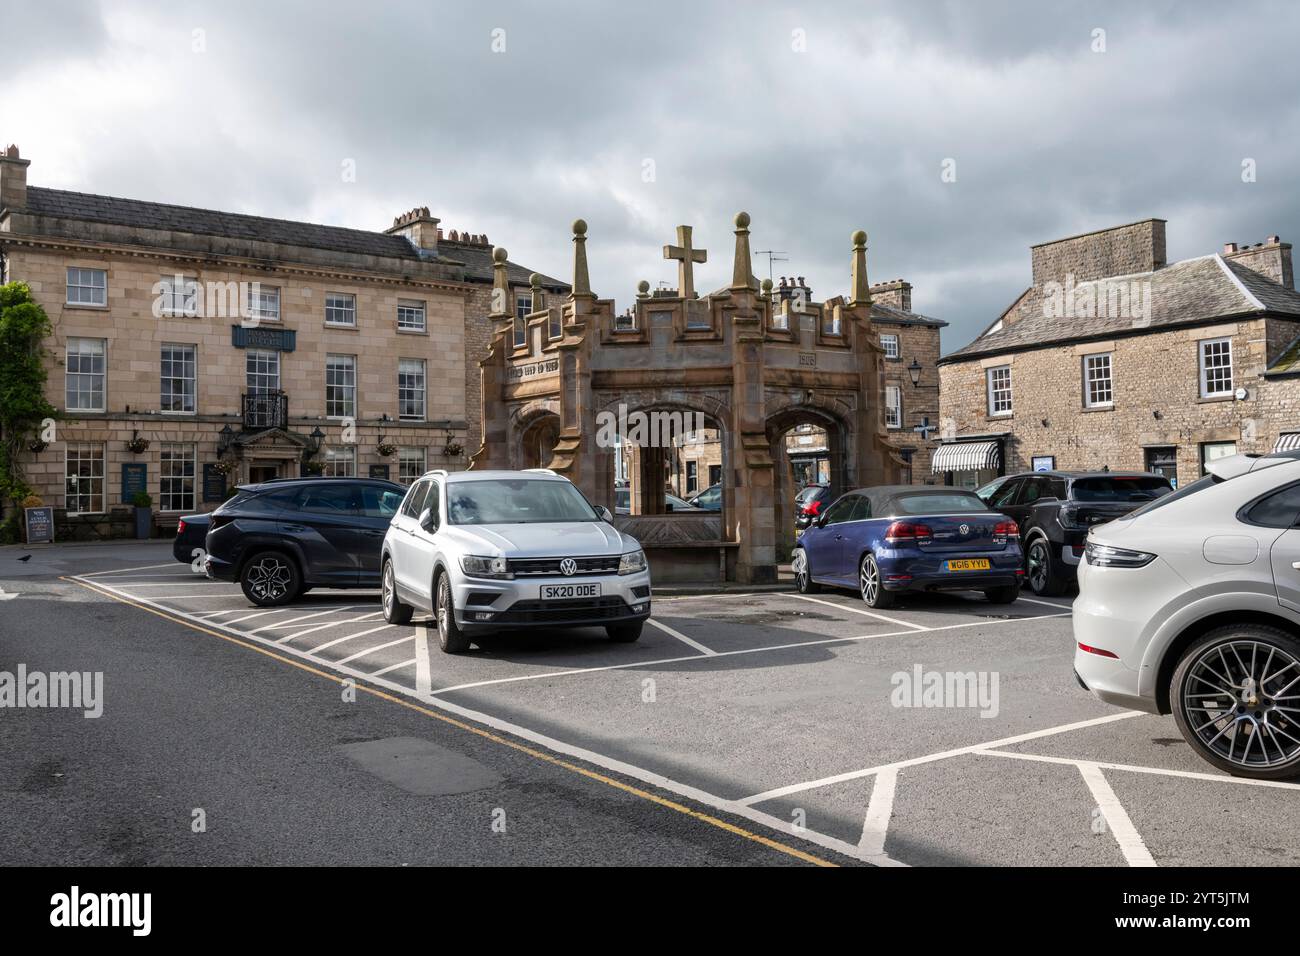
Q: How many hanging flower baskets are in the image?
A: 6